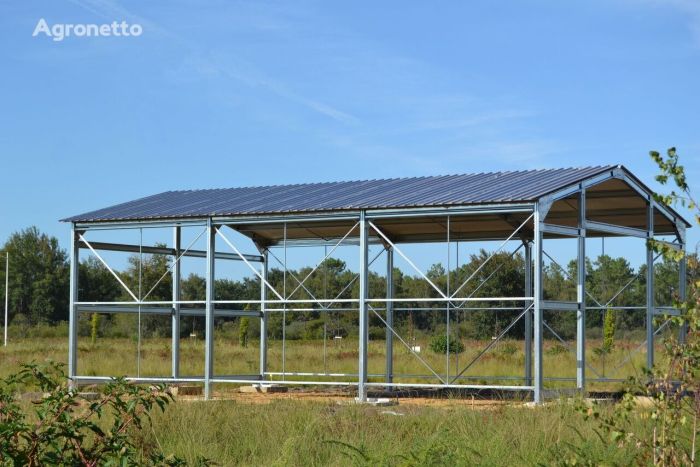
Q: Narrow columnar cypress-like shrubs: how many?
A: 3